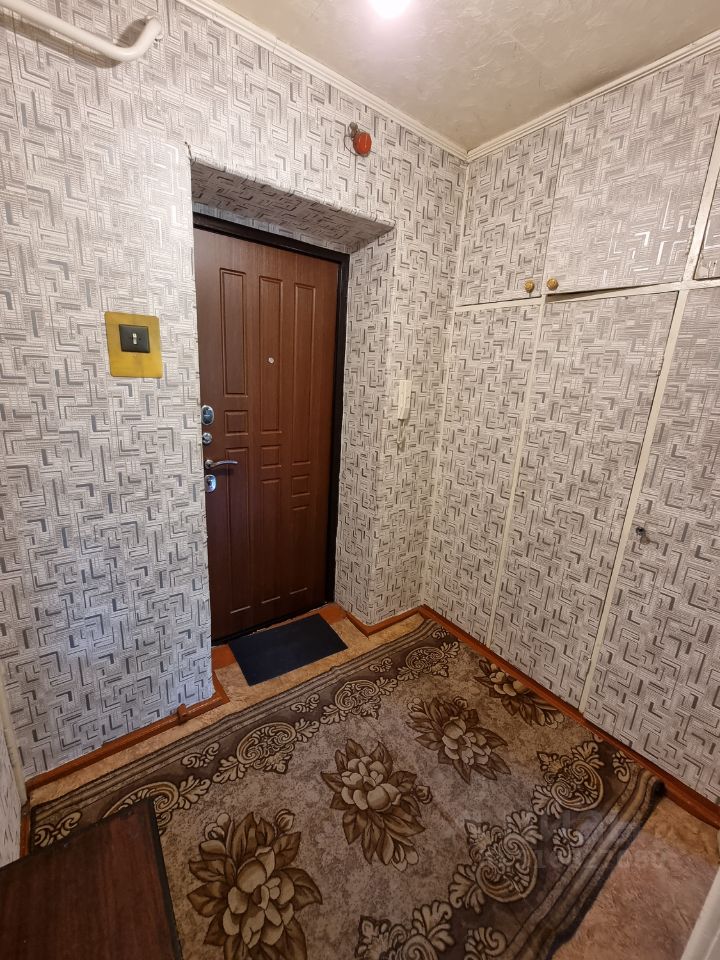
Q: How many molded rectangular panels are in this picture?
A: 9